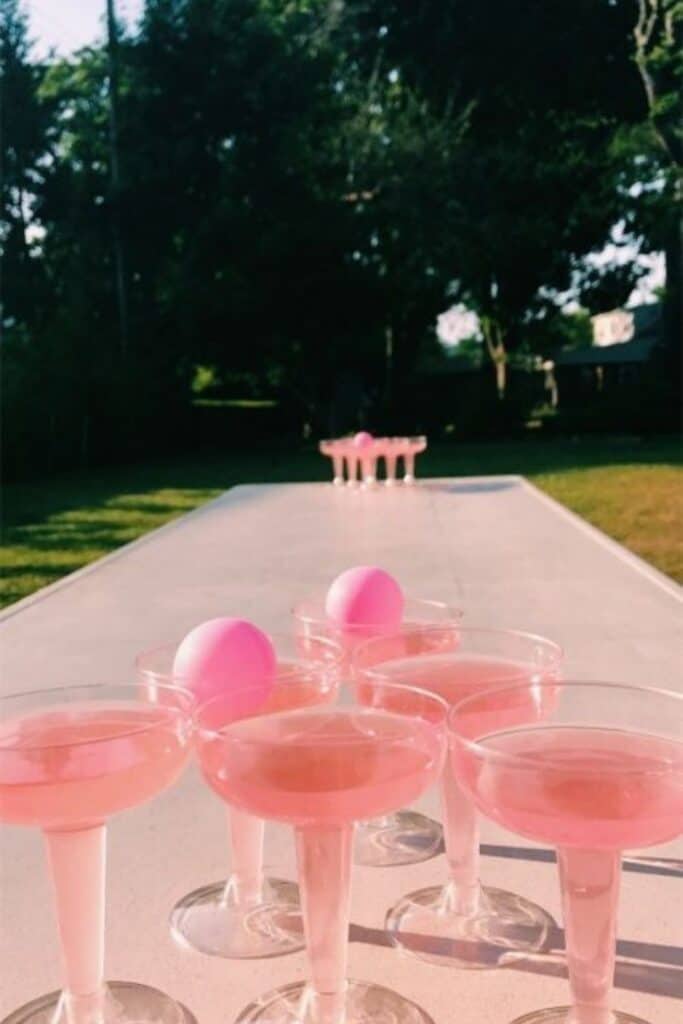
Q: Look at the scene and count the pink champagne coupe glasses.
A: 12